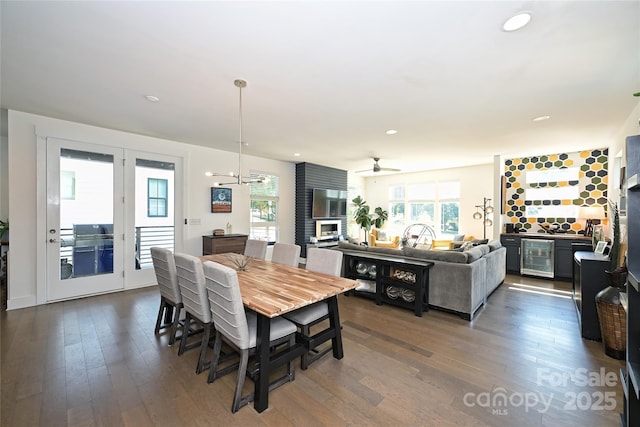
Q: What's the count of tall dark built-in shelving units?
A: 1